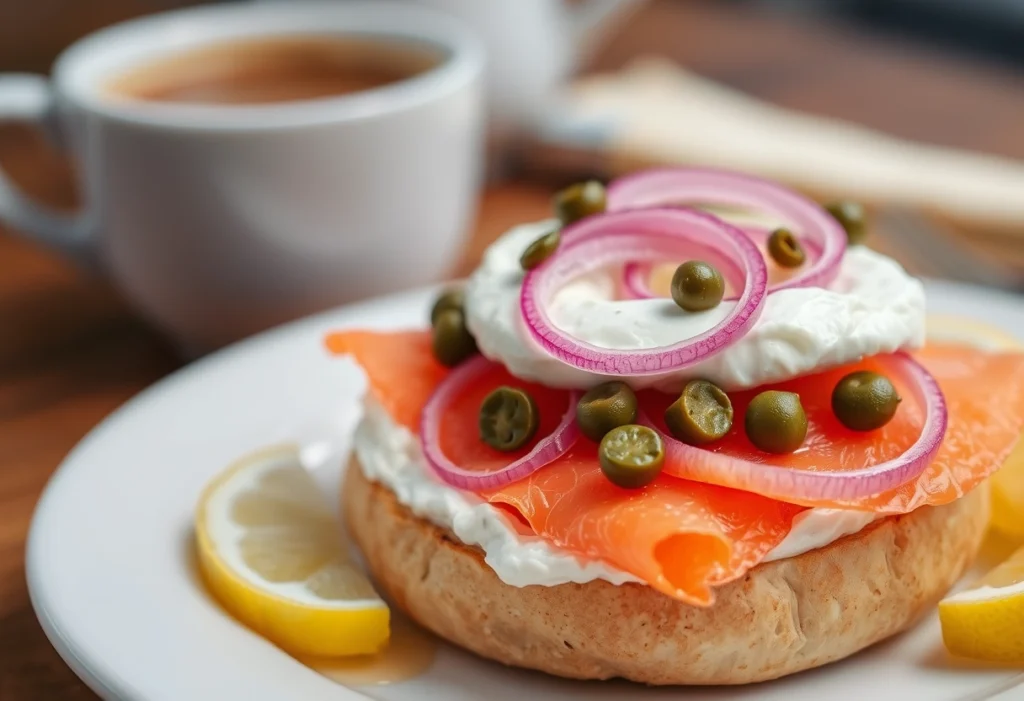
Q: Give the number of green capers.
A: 13